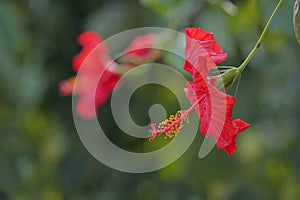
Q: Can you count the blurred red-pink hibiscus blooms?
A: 2